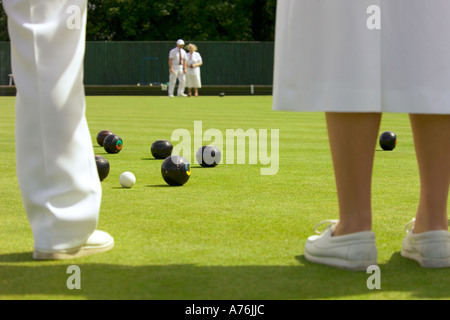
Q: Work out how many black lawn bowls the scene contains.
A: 7